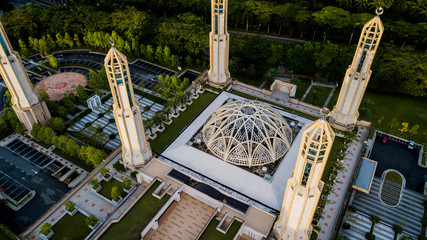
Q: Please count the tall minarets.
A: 5